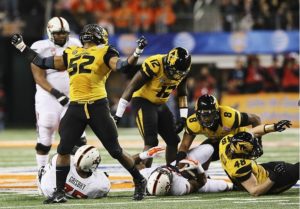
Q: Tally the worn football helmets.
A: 7